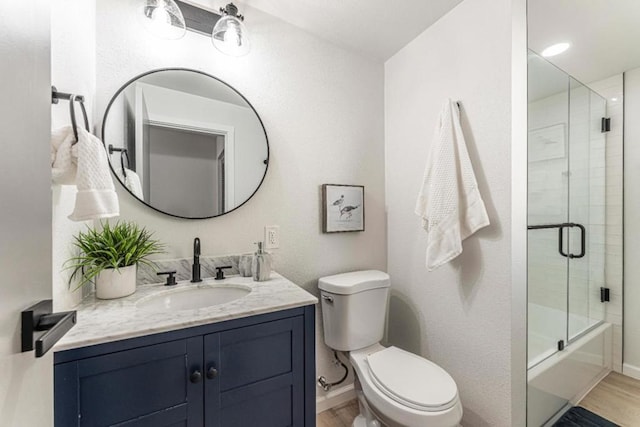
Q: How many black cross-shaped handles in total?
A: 2